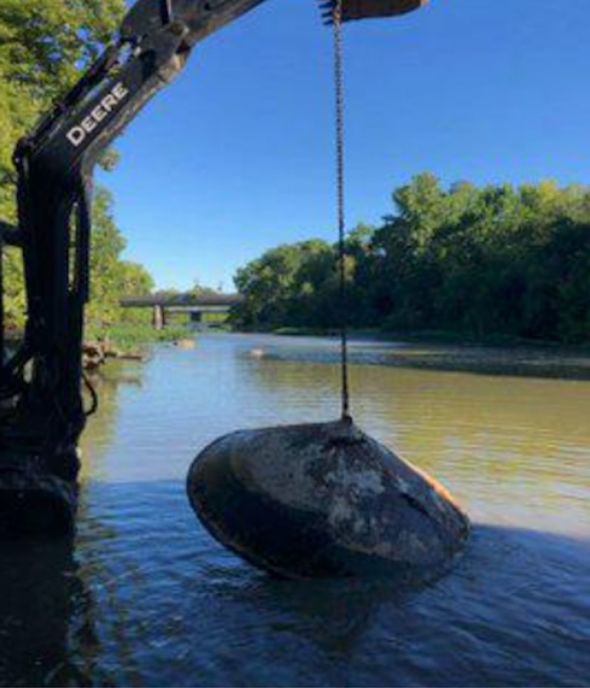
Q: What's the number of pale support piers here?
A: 1